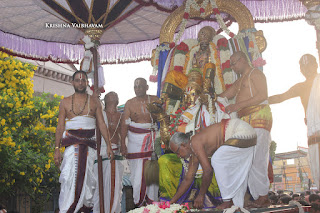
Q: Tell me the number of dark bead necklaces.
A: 1